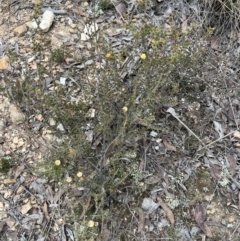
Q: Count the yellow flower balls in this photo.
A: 7